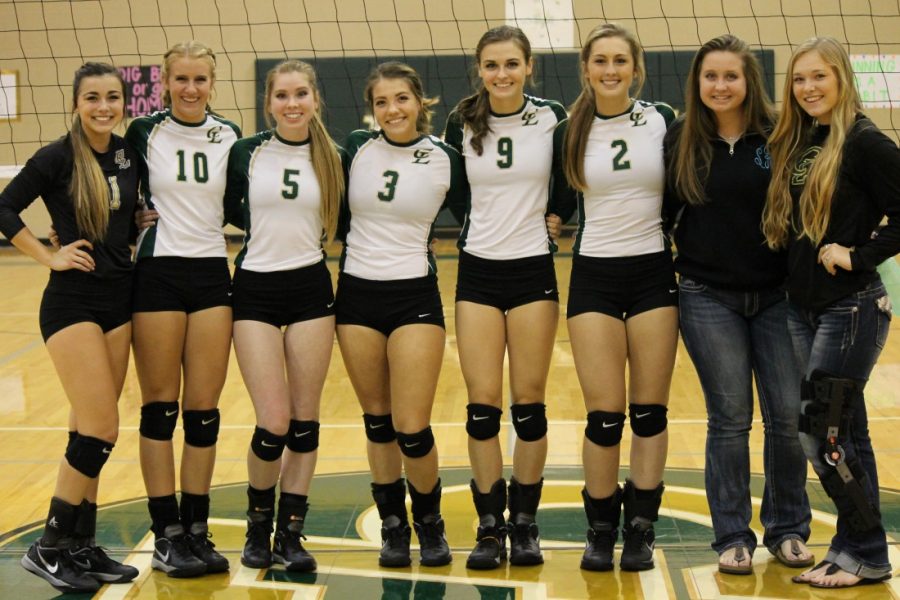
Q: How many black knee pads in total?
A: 12